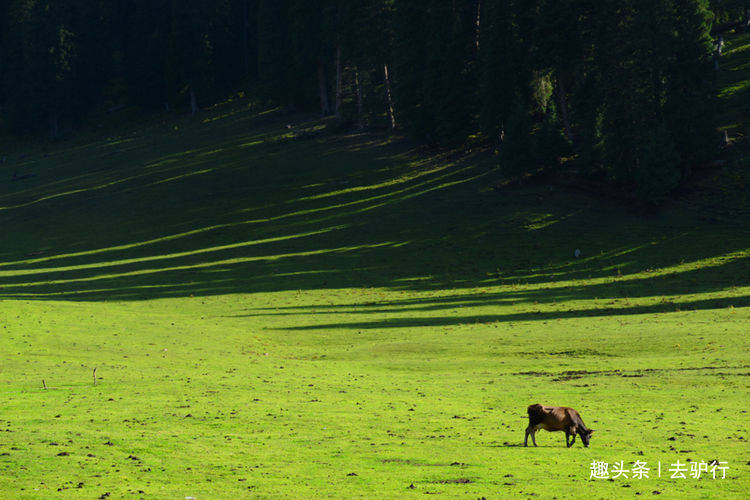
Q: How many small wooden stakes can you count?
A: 2